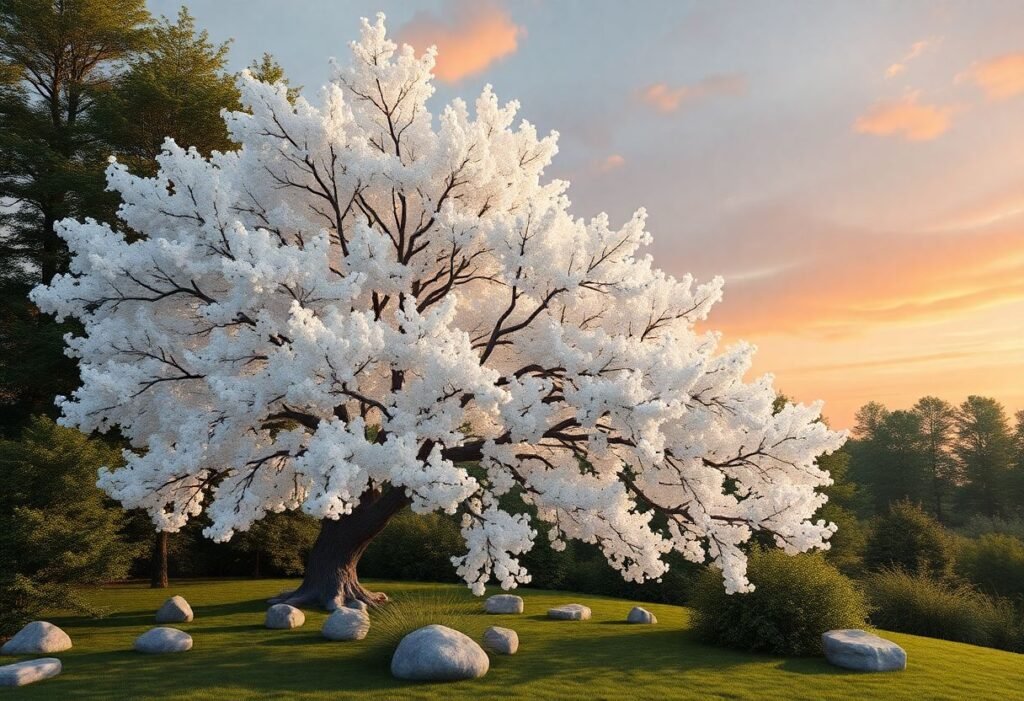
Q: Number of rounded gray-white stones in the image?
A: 12